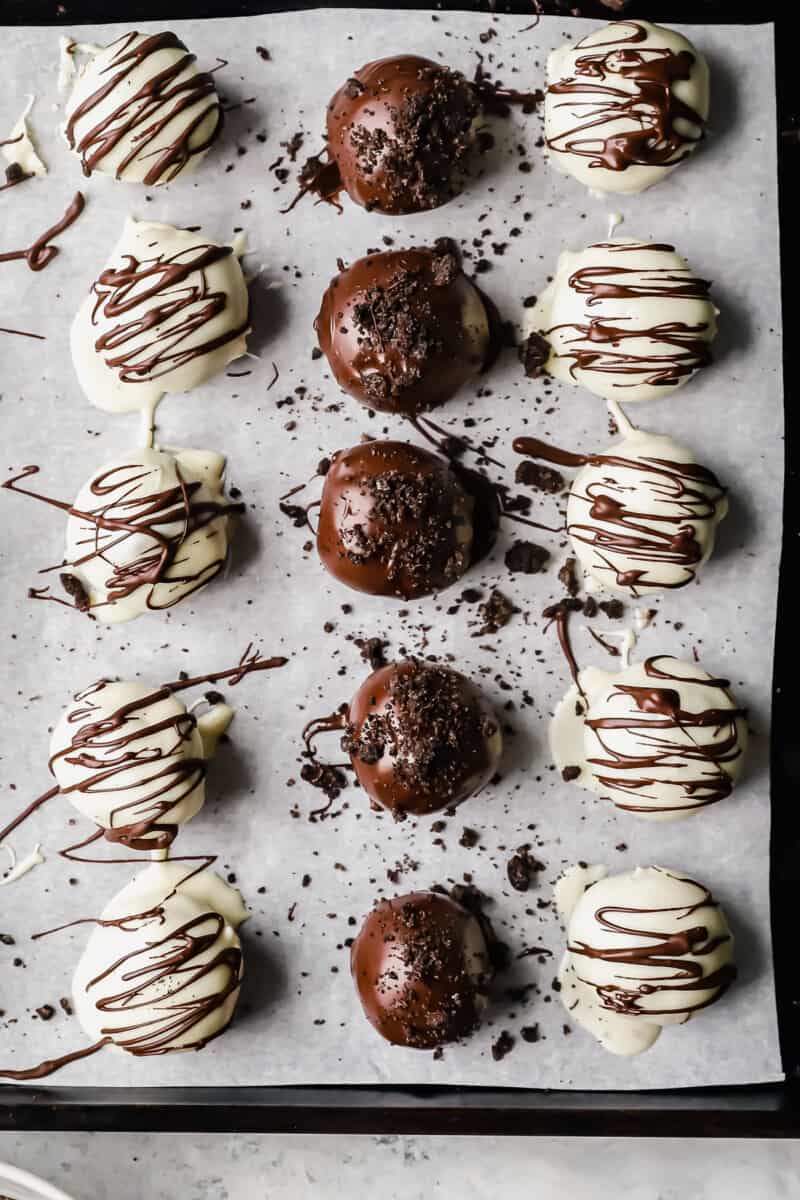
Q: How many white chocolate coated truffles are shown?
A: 10